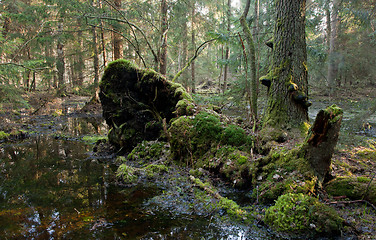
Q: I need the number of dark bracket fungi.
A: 5